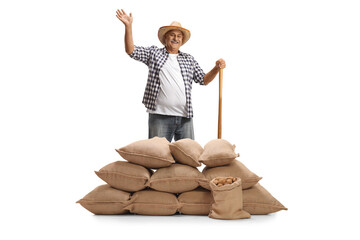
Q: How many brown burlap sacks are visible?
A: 11